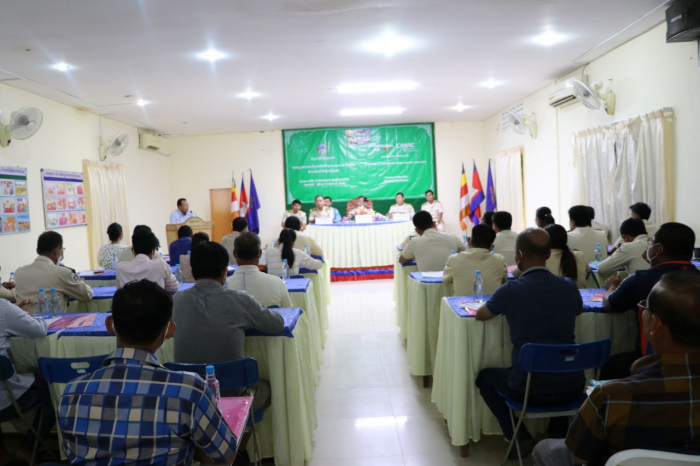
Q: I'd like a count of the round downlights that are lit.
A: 9